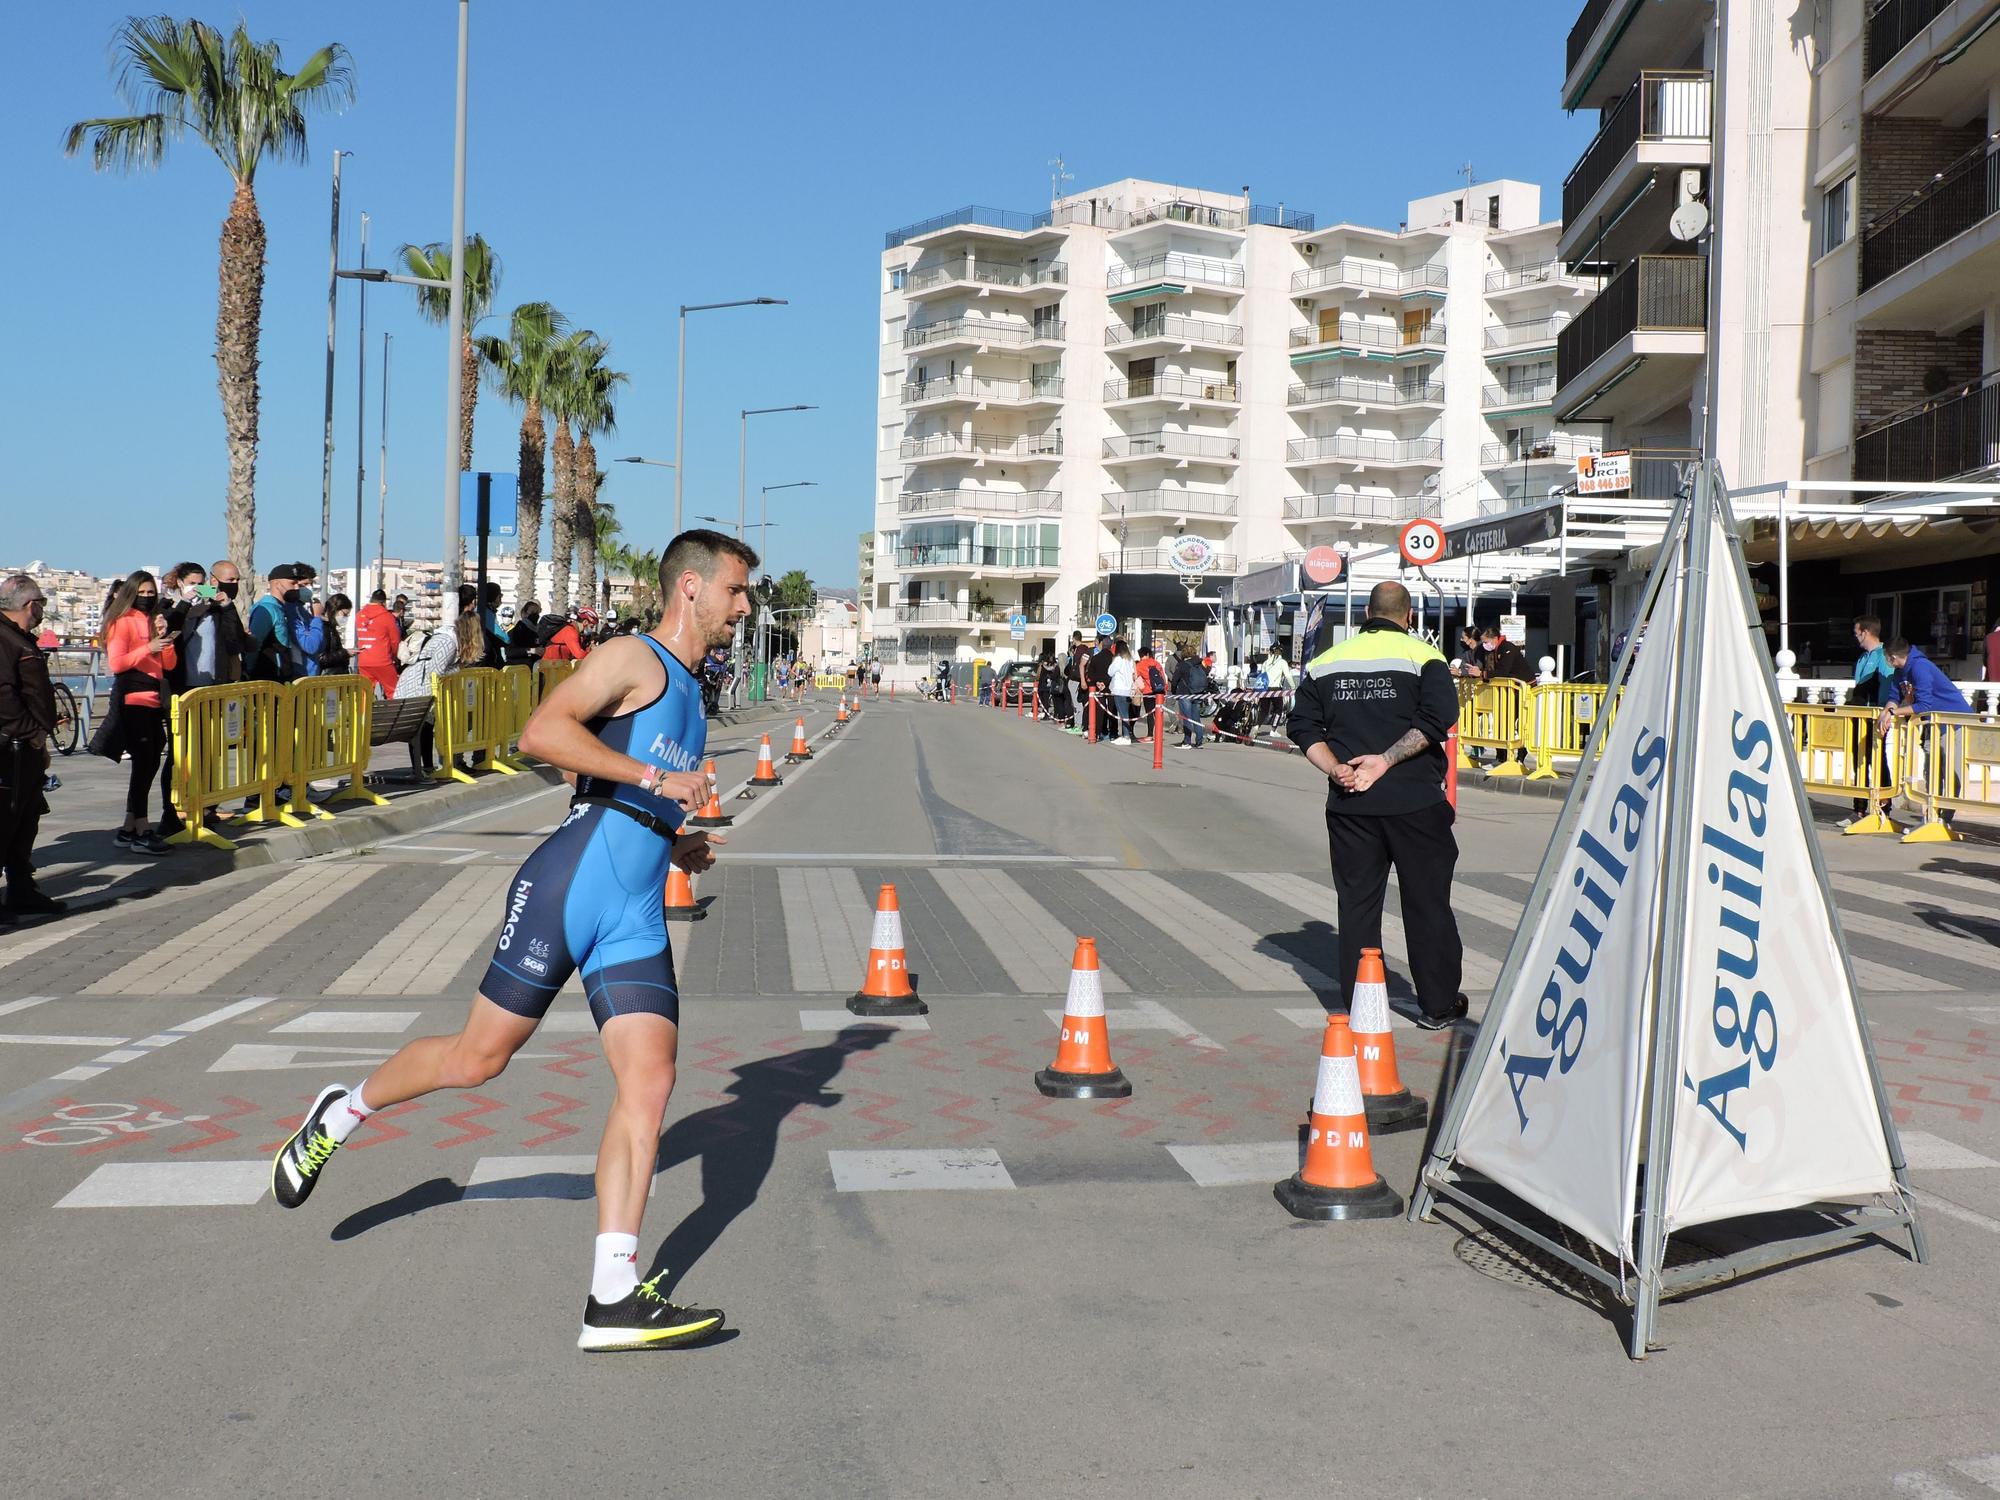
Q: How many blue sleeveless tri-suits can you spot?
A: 1